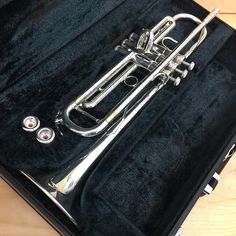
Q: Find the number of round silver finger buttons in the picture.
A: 3